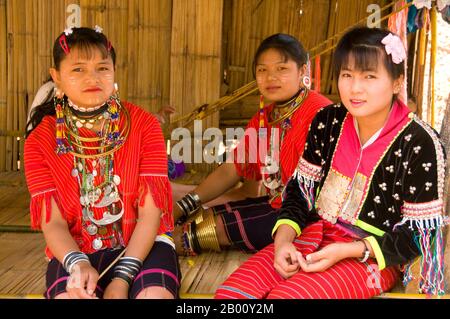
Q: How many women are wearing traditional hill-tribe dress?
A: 3